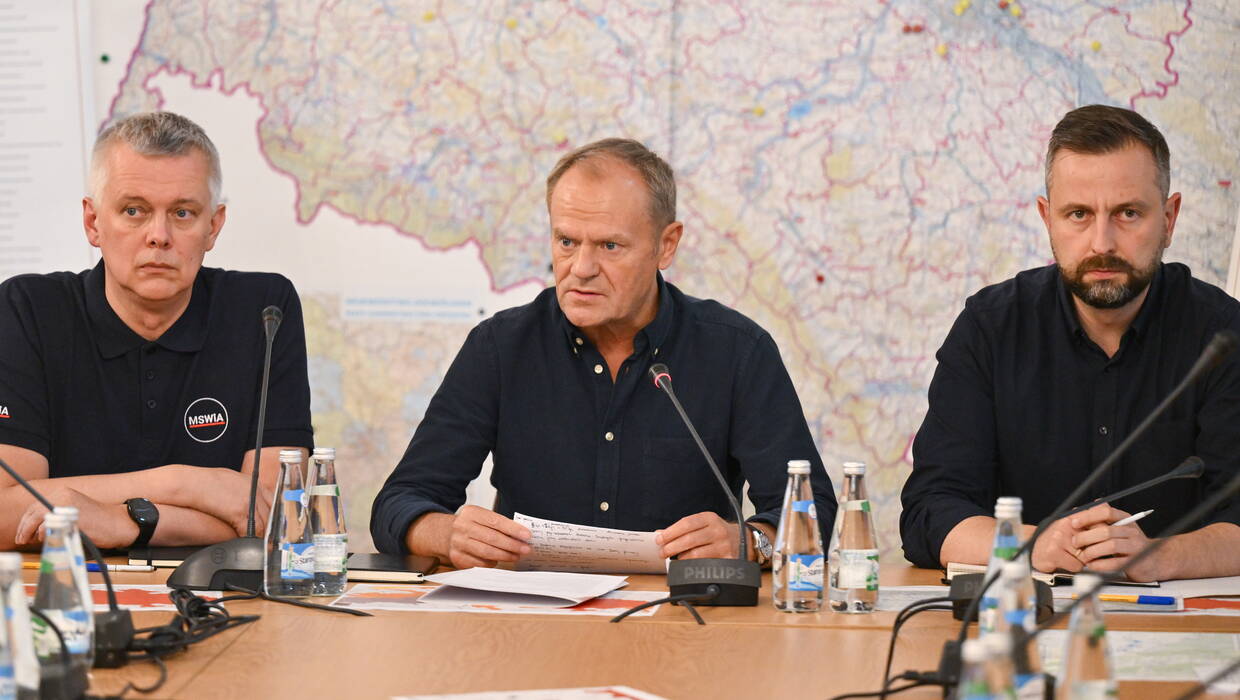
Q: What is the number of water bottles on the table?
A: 12